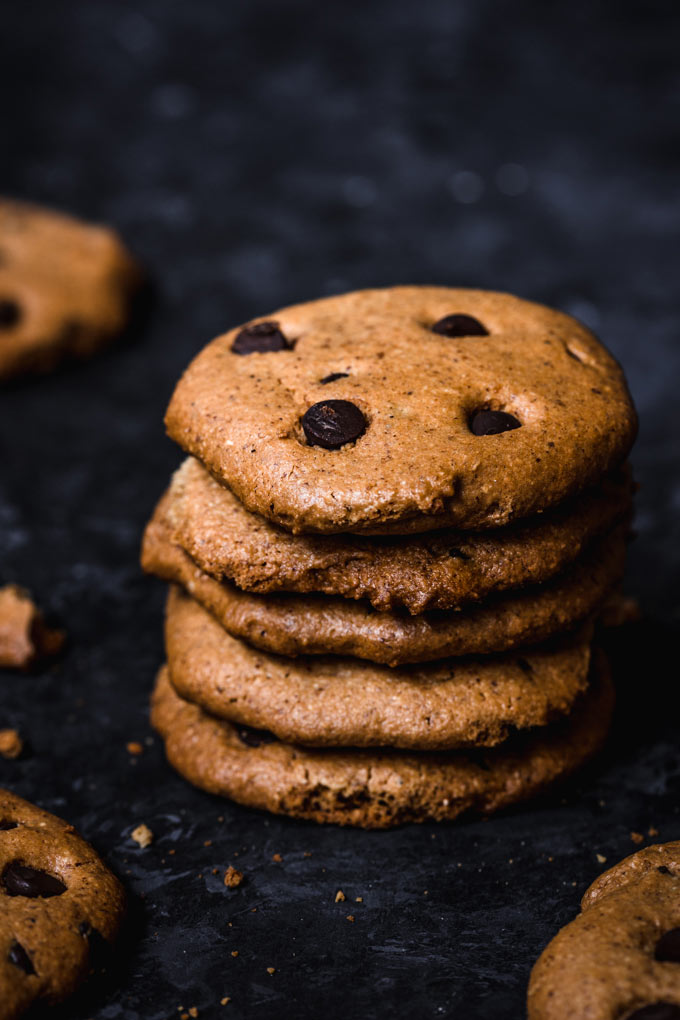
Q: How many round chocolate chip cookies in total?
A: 8